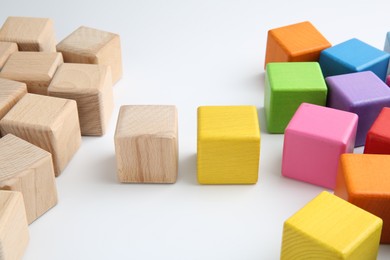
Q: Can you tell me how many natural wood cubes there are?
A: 10